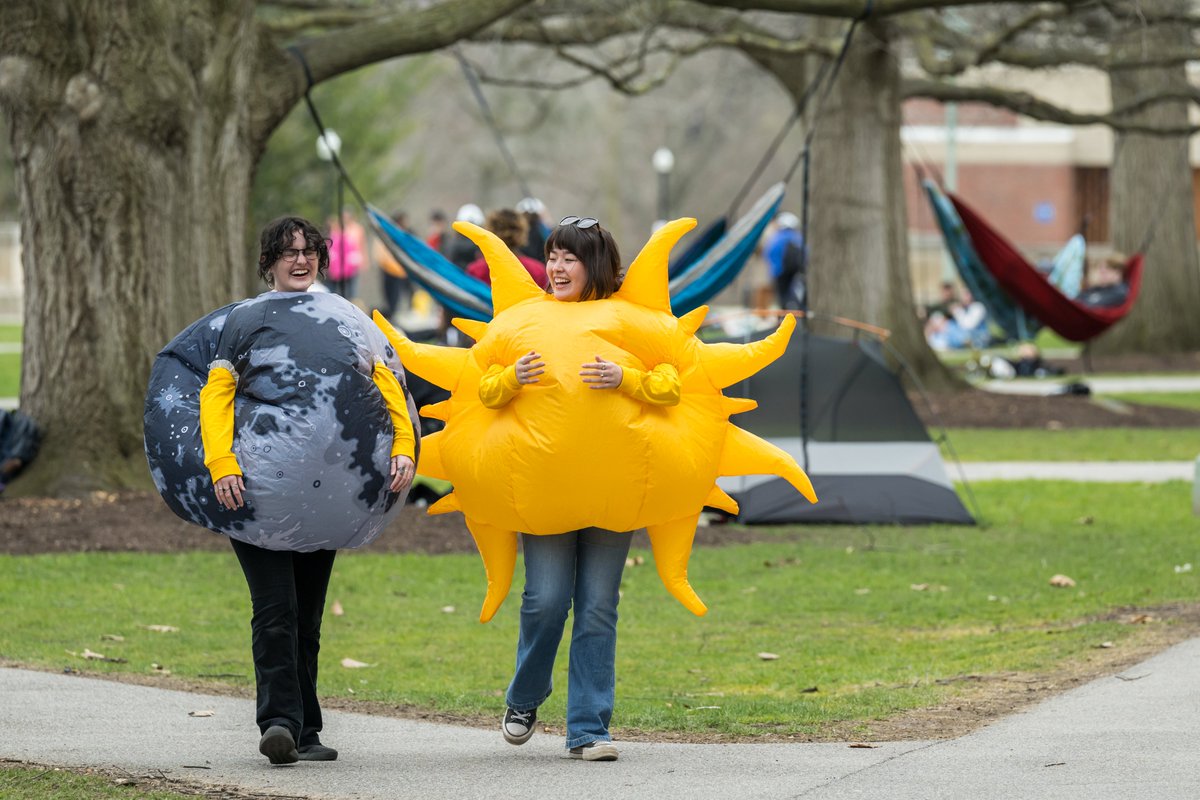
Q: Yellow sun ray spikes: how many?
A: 14